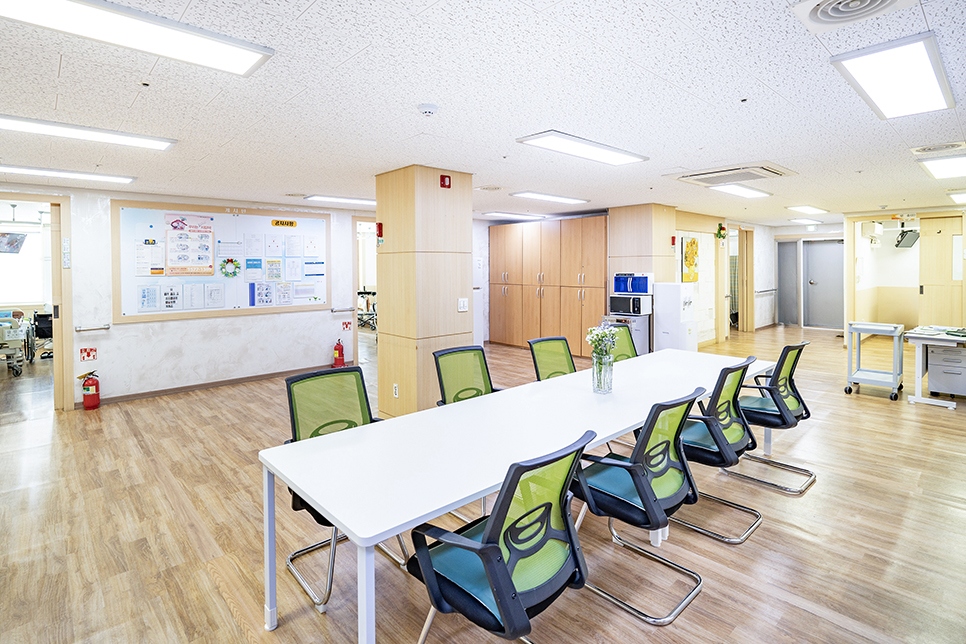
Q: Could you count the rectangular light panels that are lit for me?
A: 13